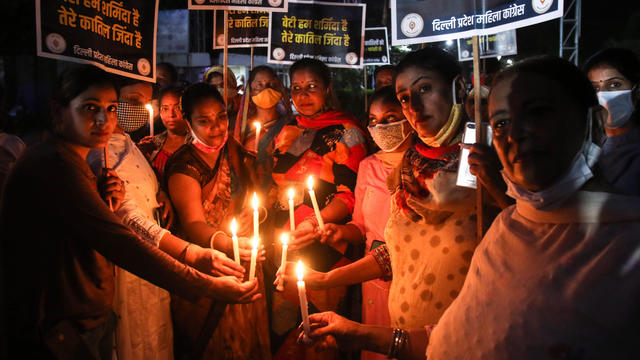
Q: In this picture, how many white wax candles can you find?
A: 9